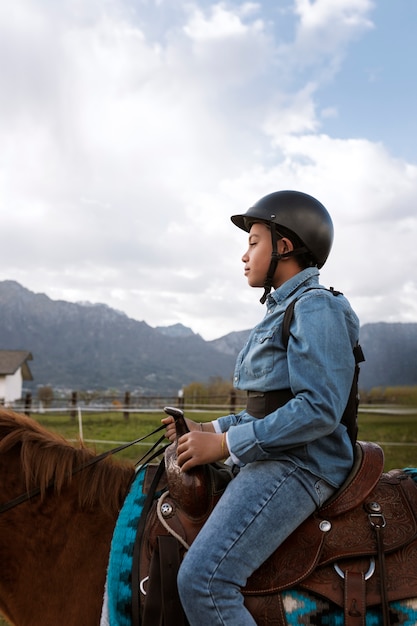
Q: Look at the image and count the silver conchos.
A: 3